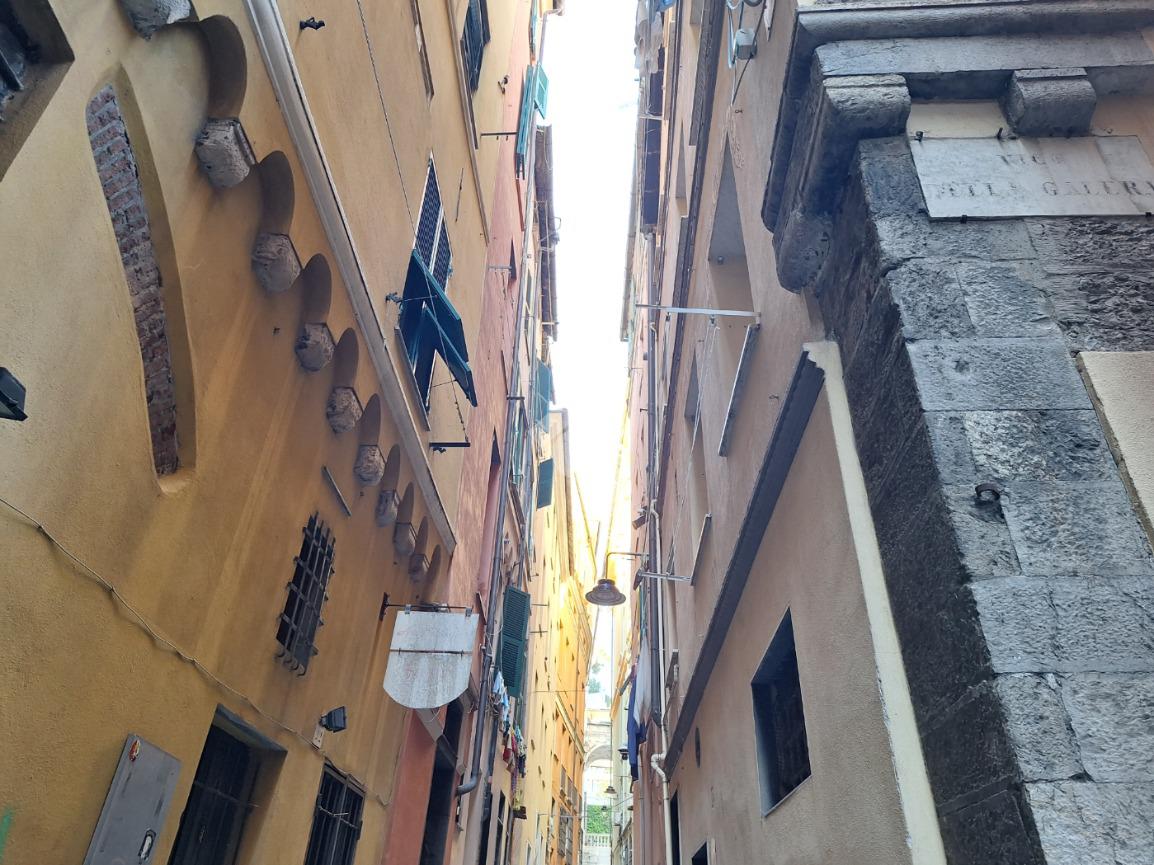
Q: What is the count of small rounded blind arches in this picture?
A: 9